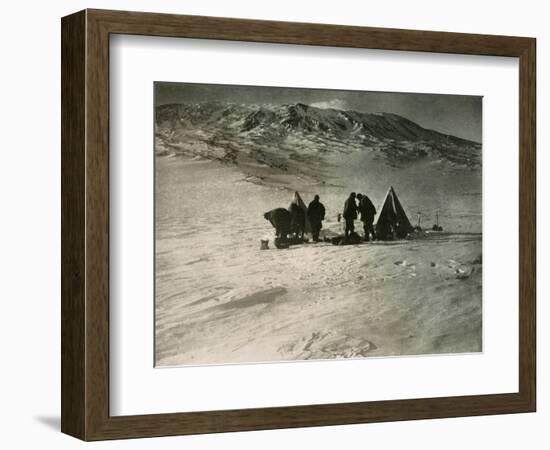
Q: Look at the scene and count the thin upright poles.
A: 2